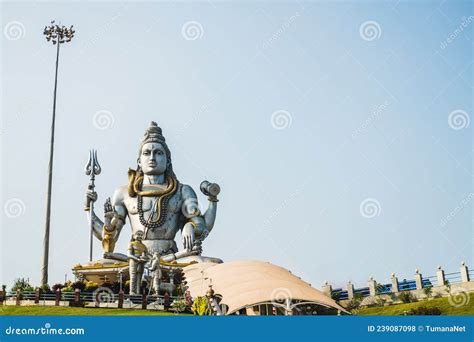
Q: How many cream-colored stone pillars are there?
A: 7